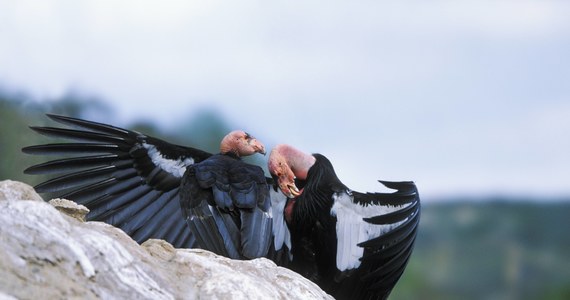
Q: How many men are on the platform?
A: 0